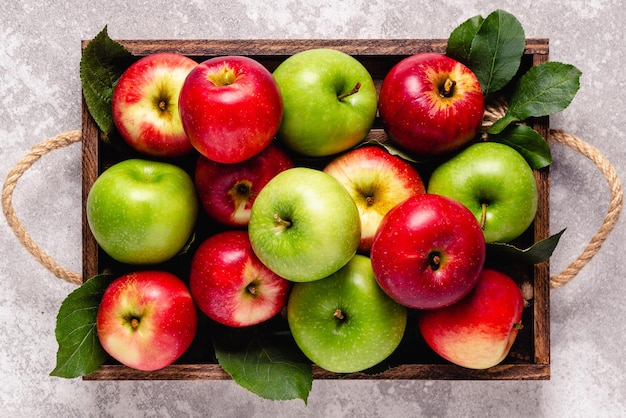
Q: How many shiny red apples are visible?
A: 9